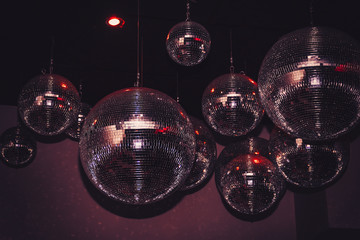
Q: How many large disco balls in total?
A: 2